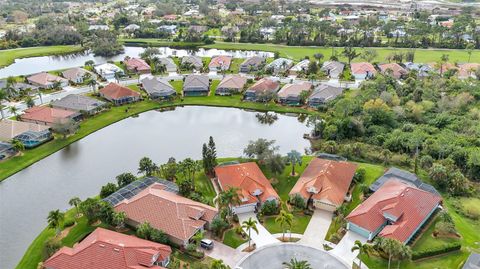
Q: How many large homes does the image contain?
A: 5